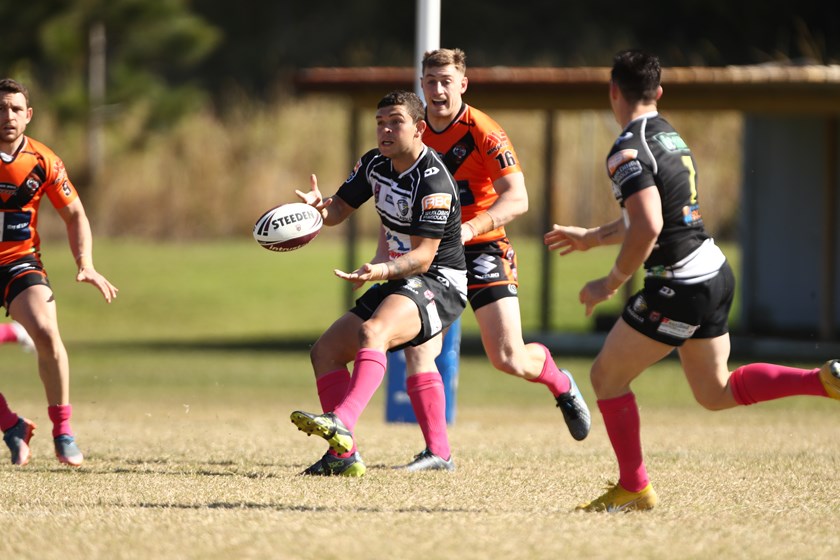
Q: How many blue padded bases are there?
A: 1